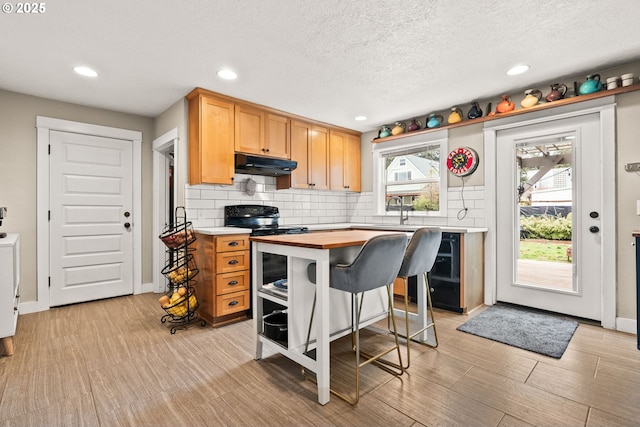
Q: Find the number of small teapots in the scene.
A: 10